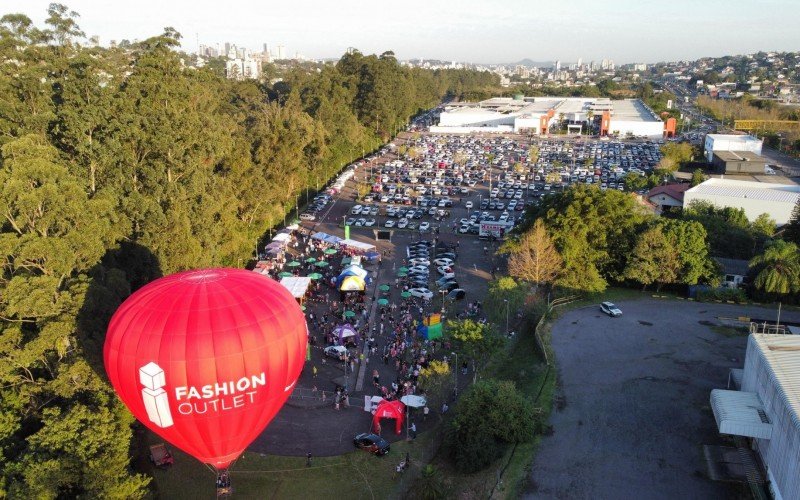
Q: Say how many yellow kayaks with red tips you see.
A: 0